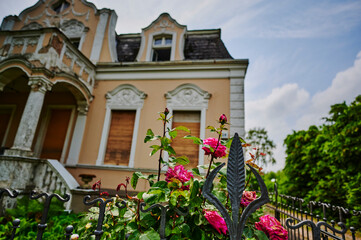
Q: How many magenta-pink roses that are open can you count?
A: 5